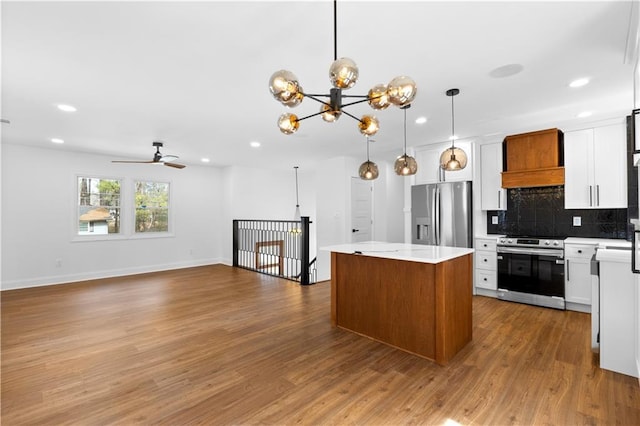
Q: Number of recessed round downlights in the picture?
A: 8